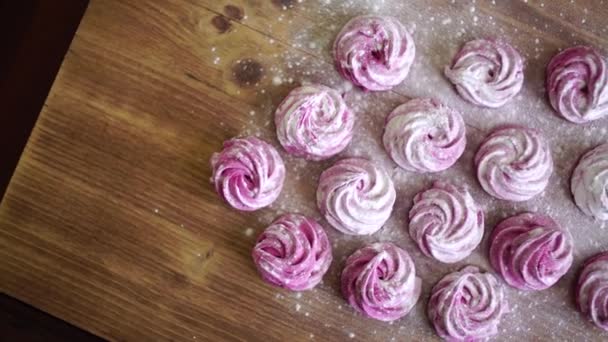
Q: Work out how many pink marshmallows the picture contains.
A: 15